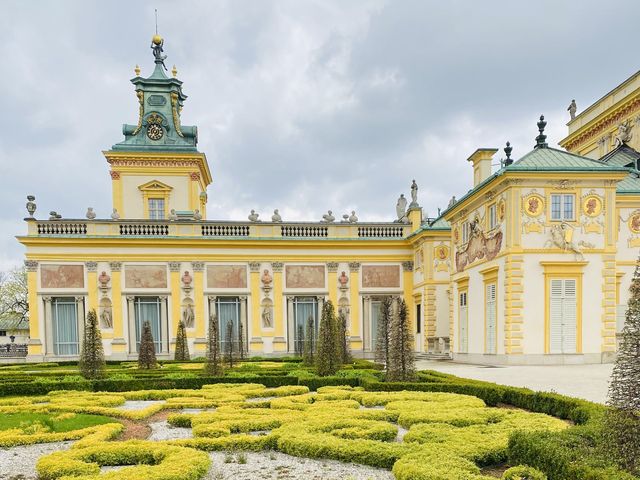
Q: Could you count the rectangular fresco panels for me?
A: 5